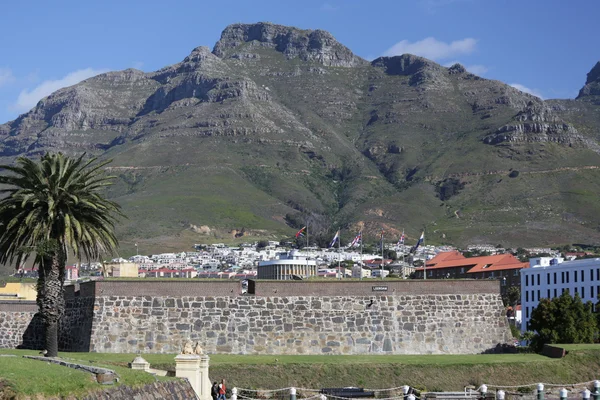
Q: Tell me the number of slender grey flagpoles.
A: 6